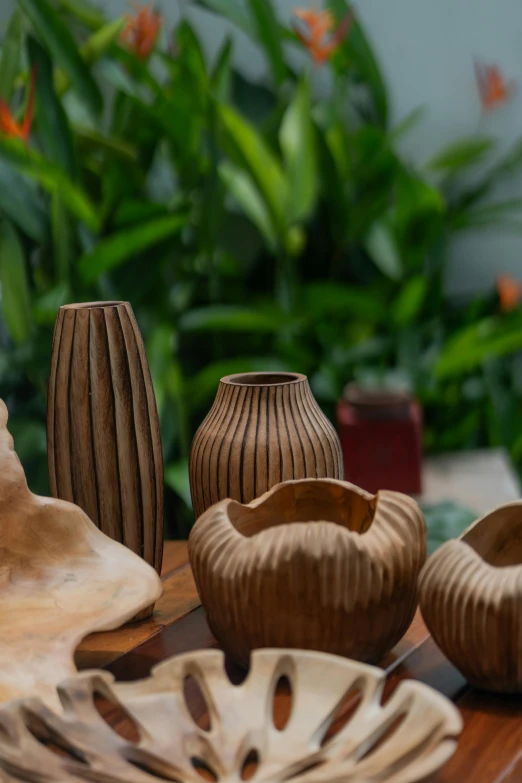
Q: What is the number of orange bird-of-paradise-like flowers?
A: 5